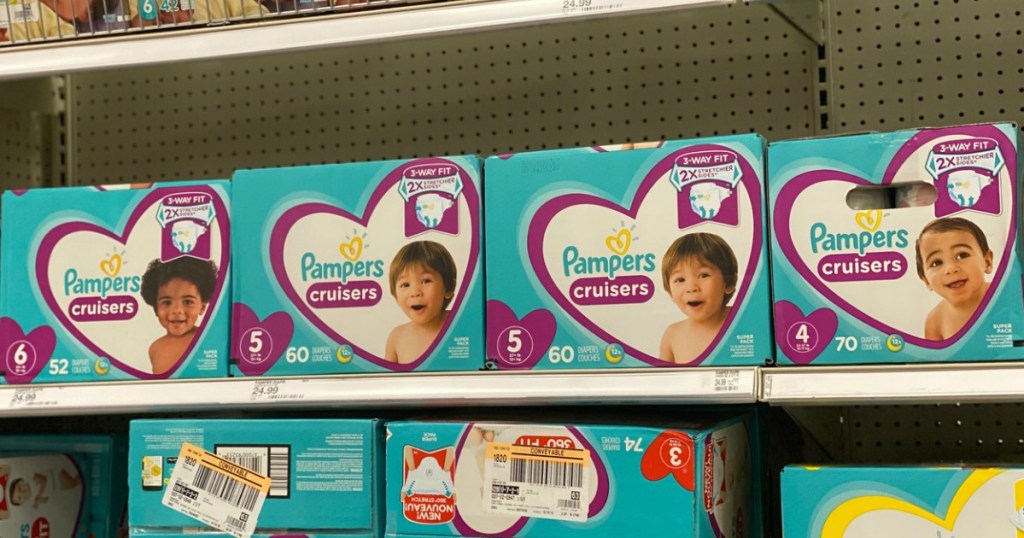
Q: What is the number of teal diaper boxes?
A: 8